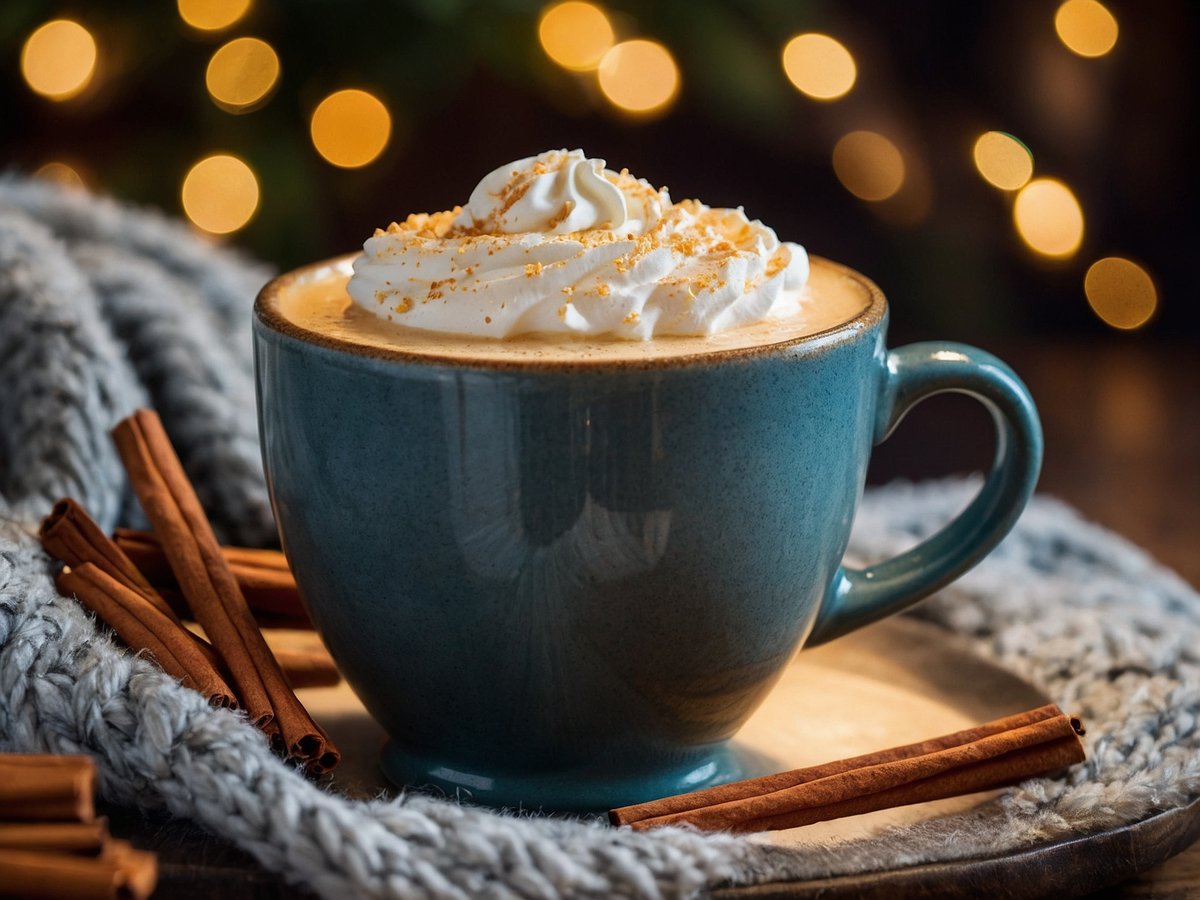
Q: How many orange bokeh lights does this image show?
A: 14